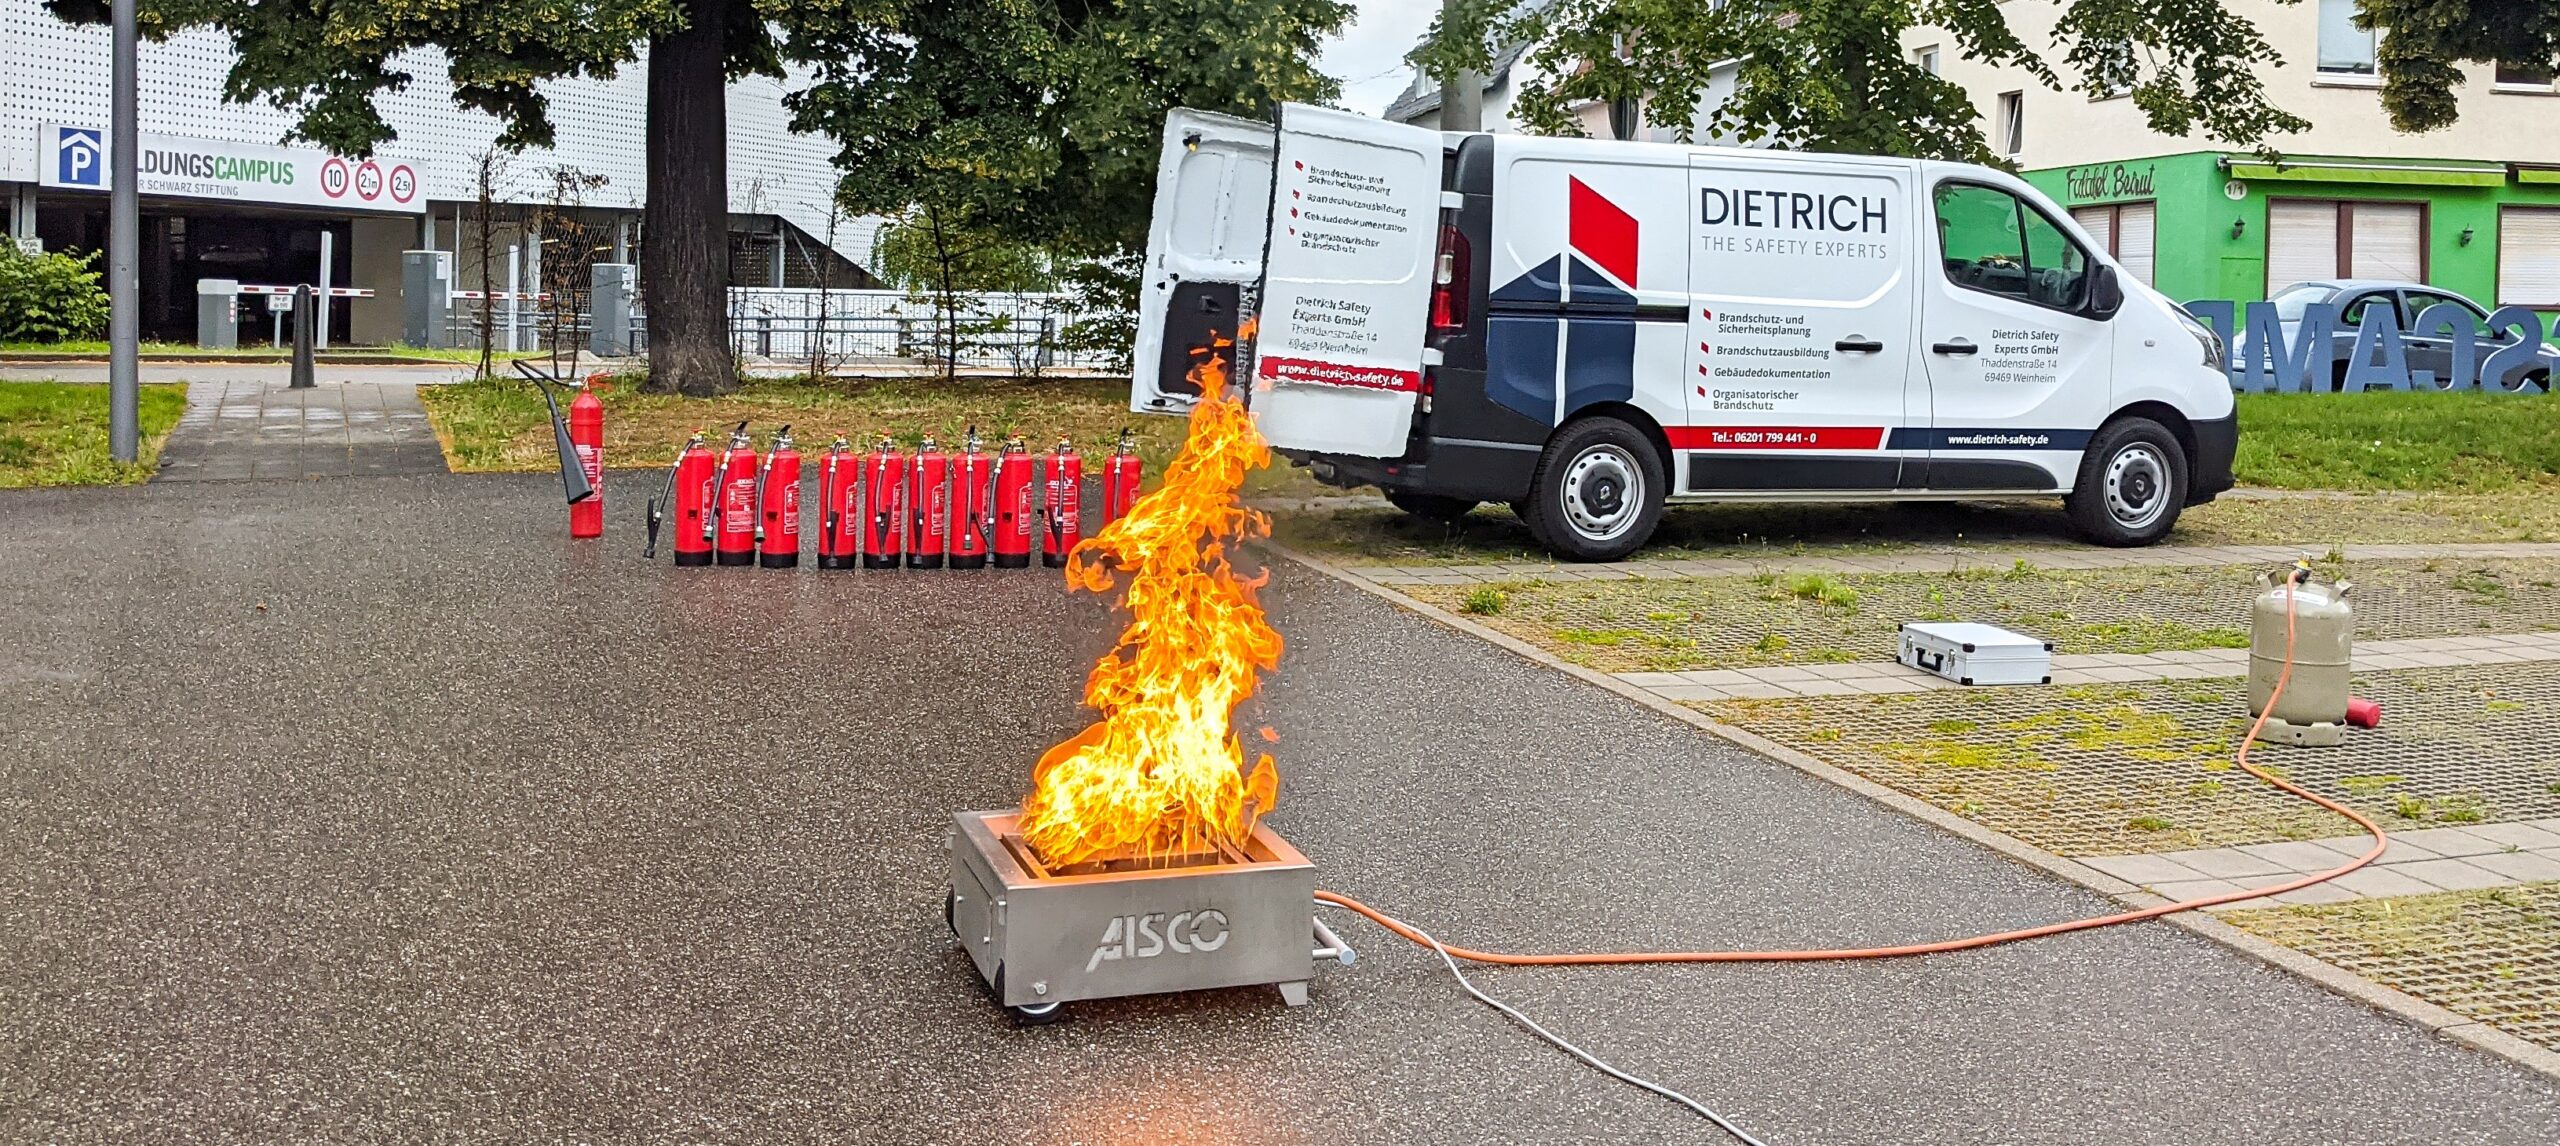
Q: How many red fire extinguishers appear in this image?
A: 11